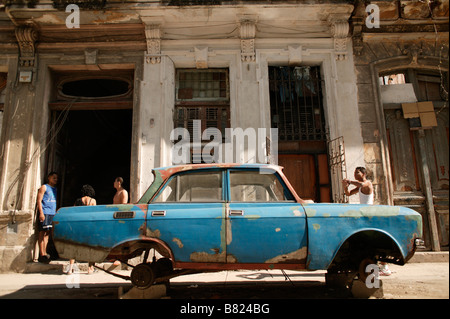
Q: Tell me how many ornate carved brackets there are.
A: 4